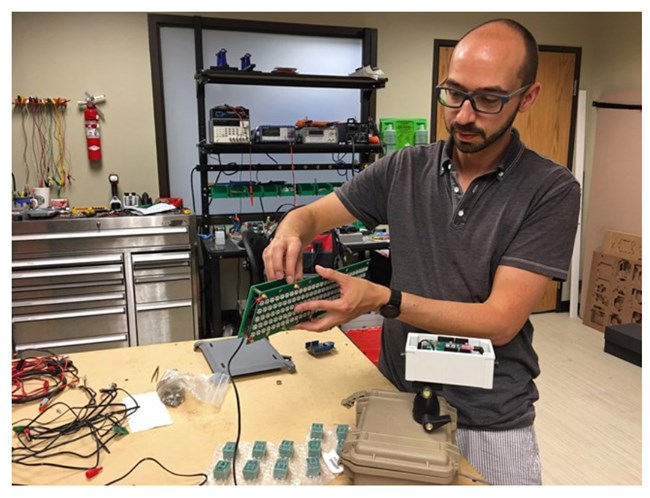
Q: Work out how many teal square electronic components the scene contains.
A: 11